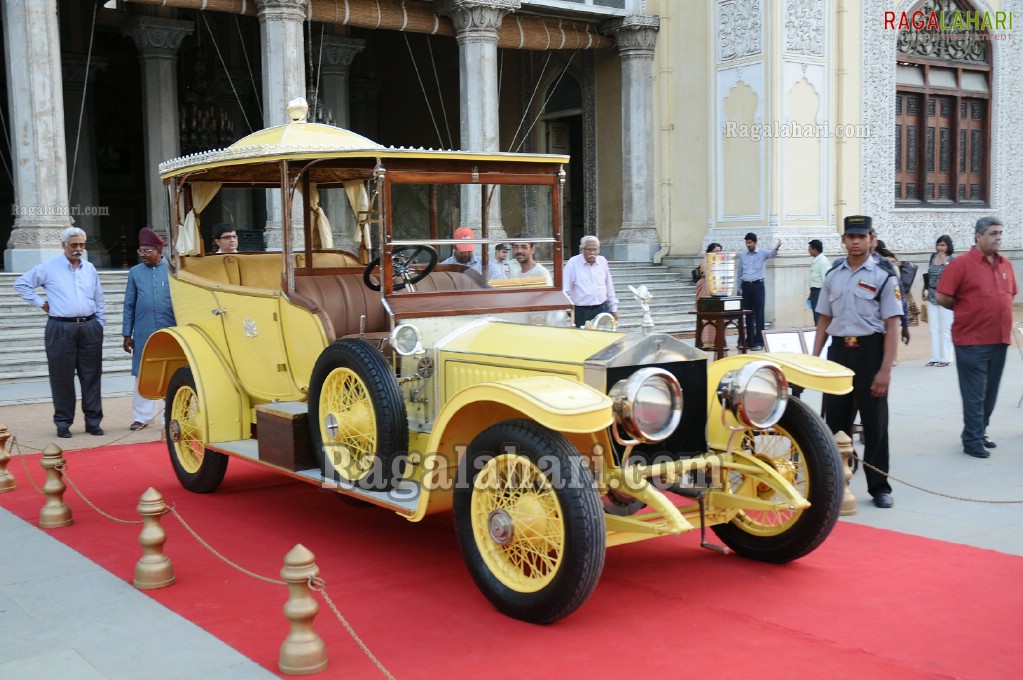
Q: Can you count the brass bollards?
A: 5